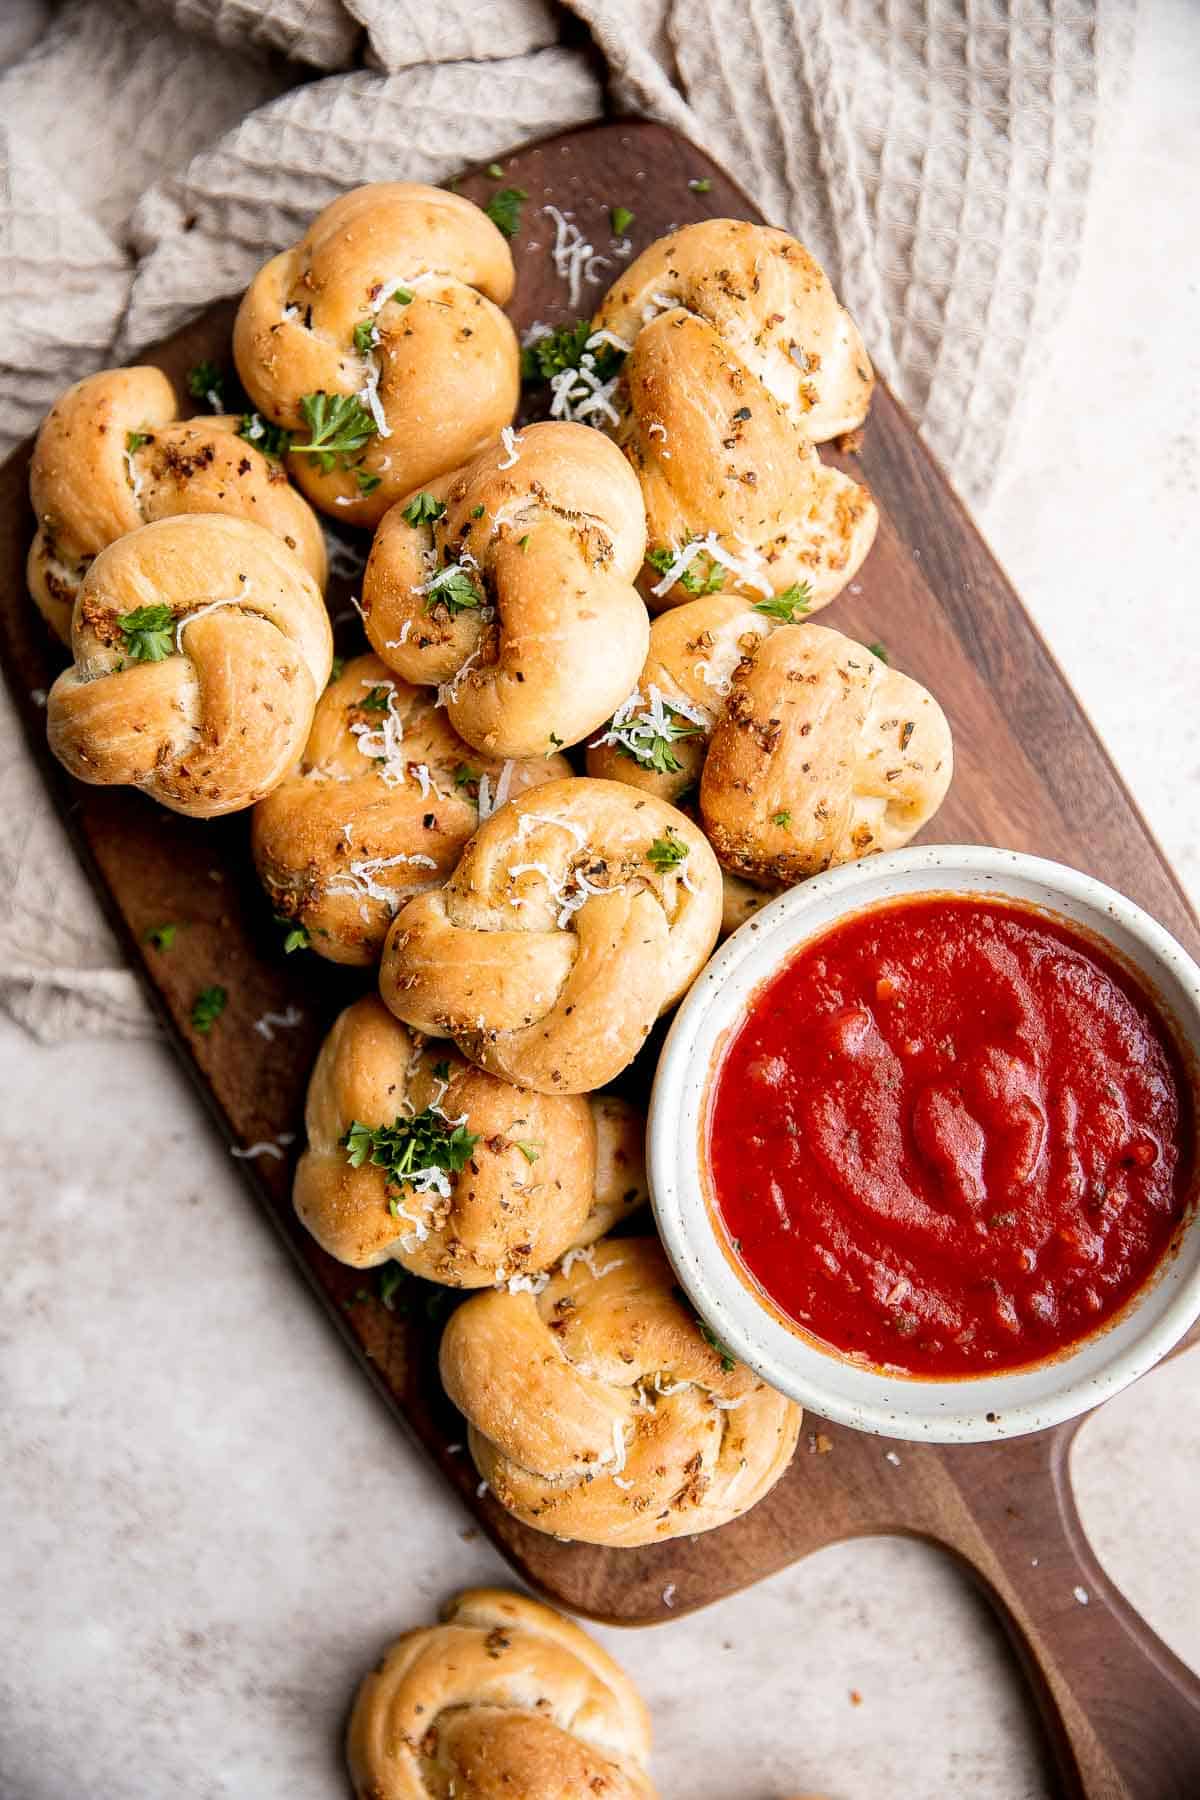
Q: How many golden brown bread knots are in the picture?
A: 11